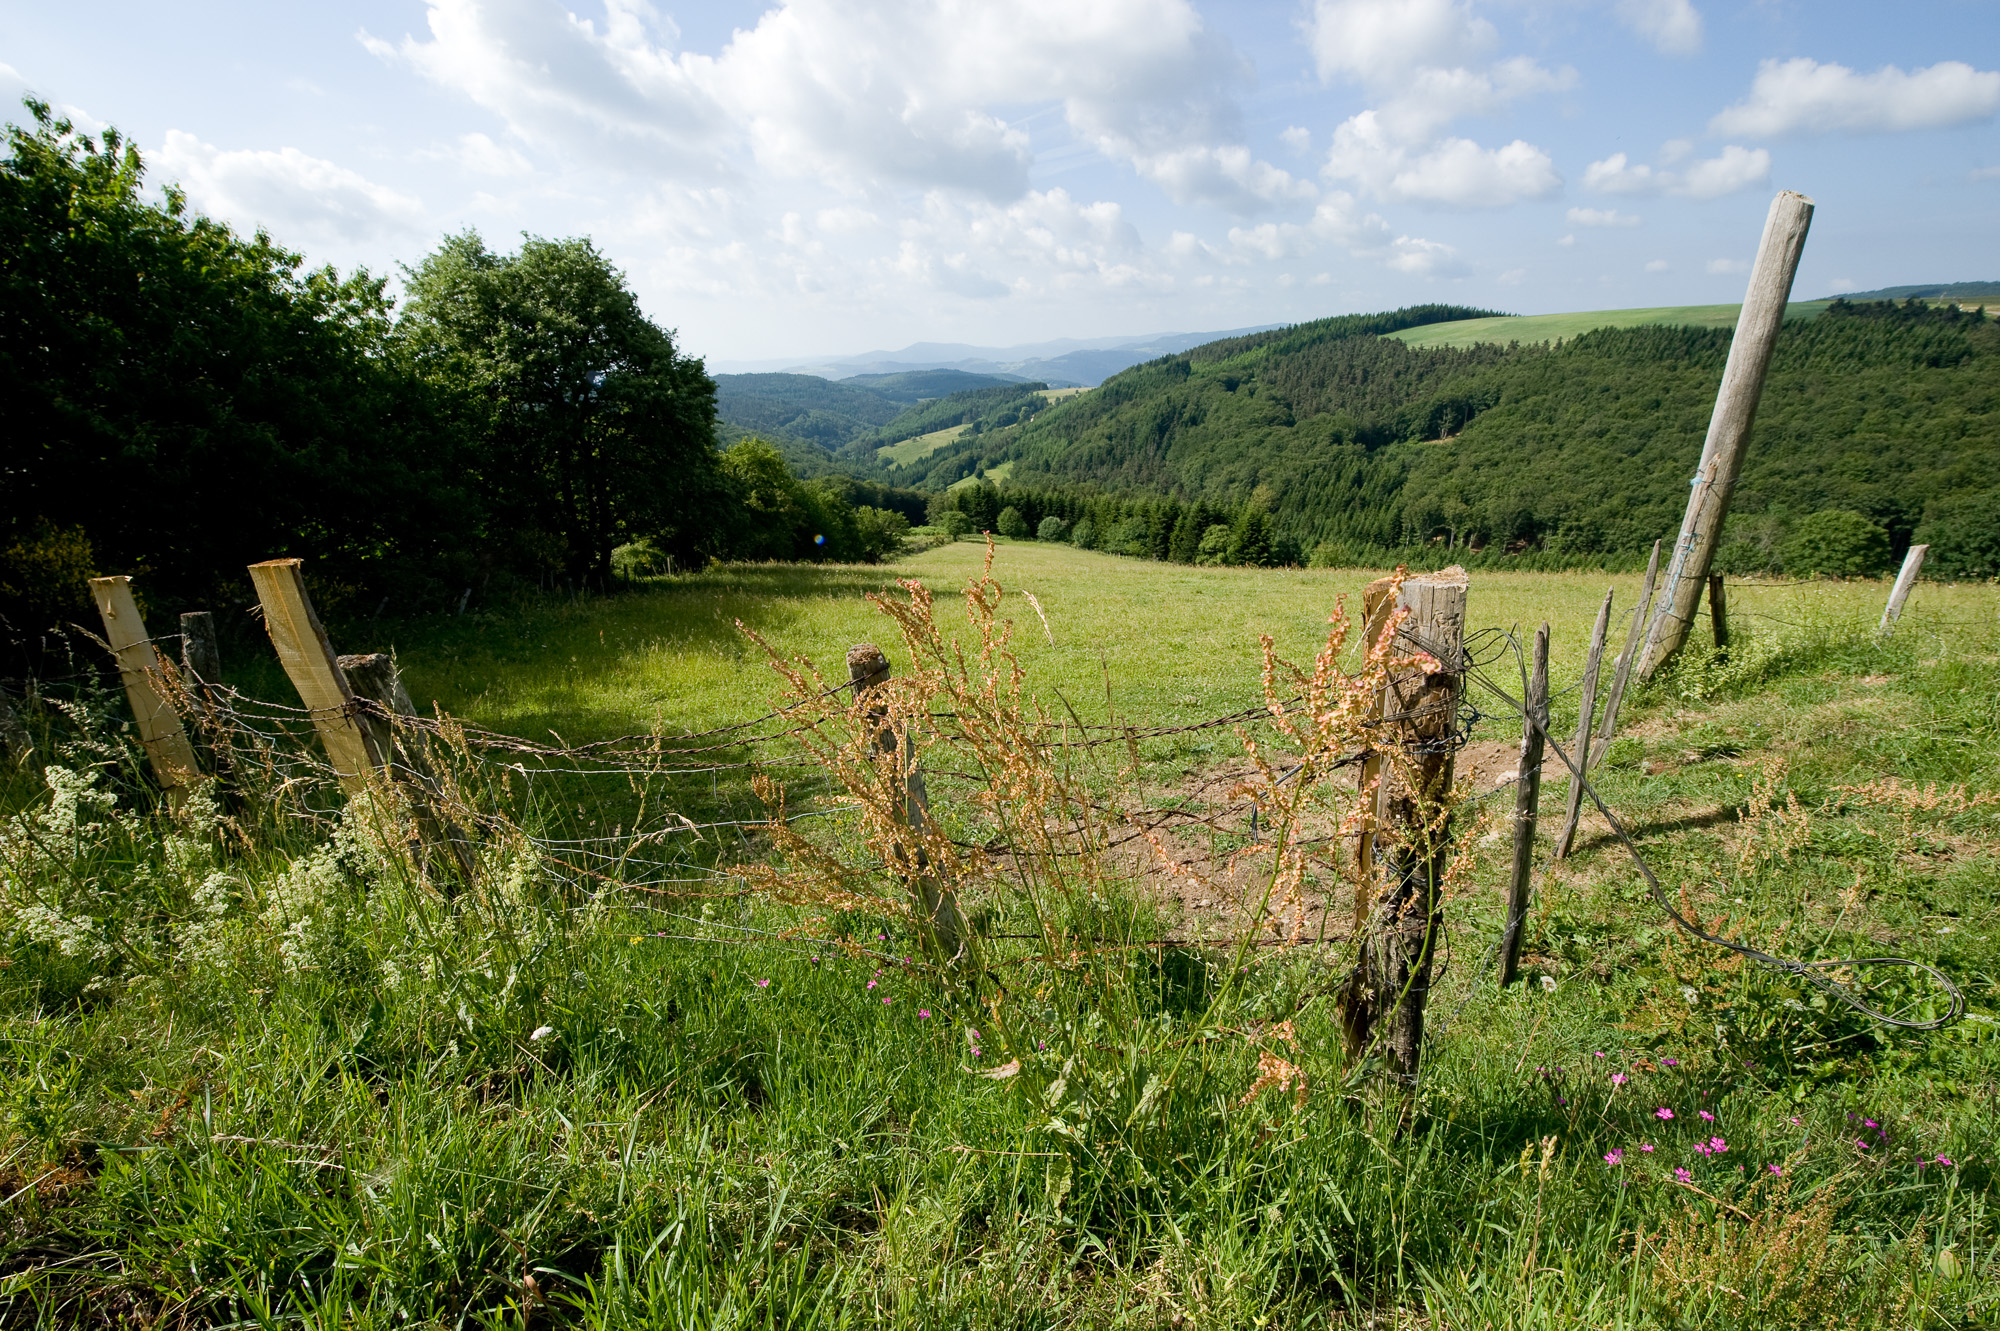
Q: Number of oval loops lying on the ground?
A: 1